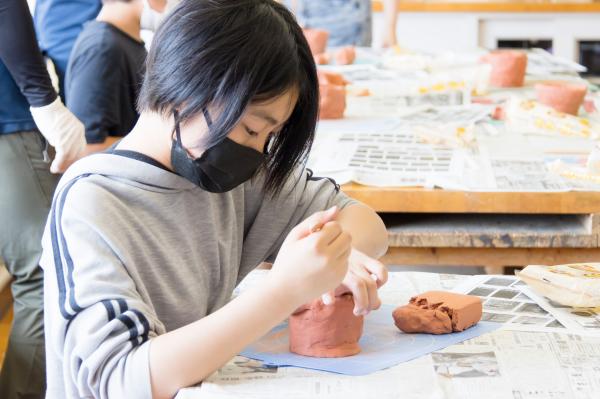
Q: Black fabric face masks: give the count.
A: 1